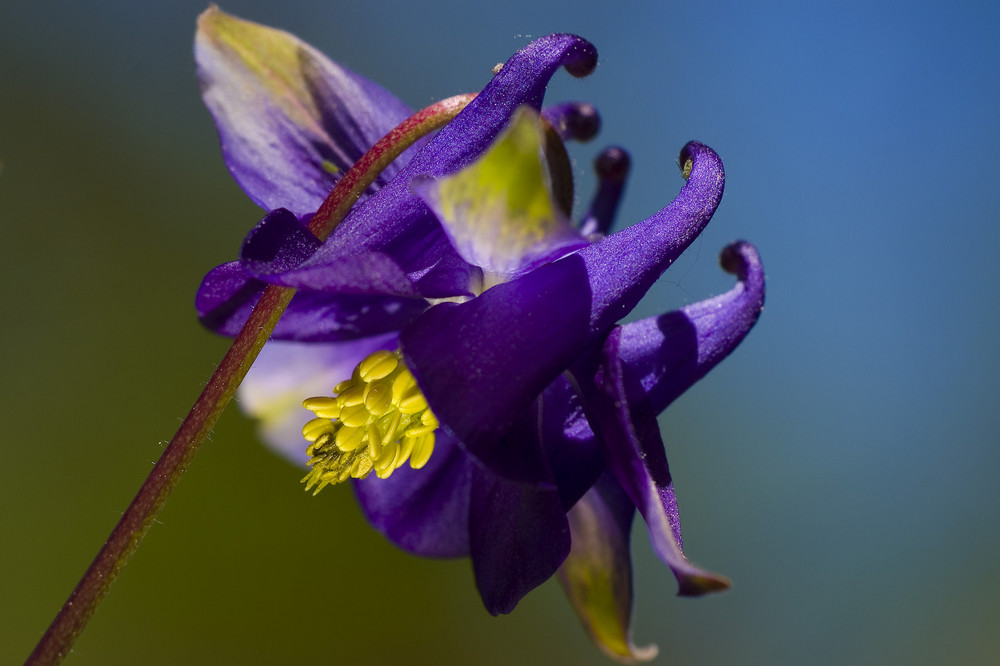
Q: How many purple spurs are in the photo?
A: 5